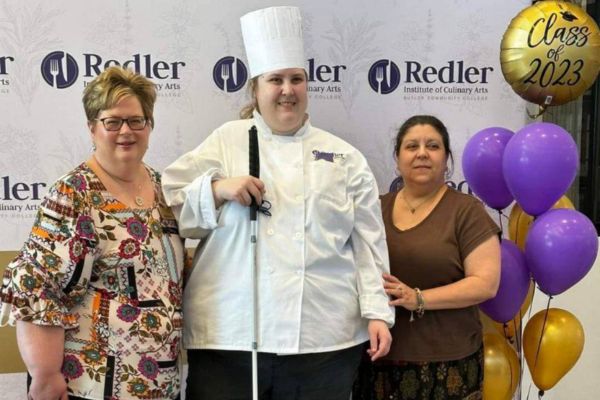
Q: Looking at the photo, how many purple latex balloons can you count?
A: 4